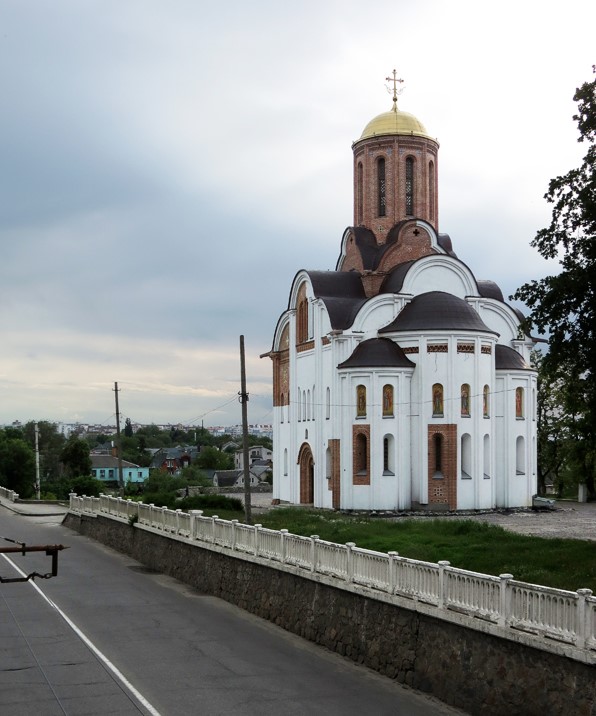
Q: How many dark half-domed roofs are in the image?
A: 3